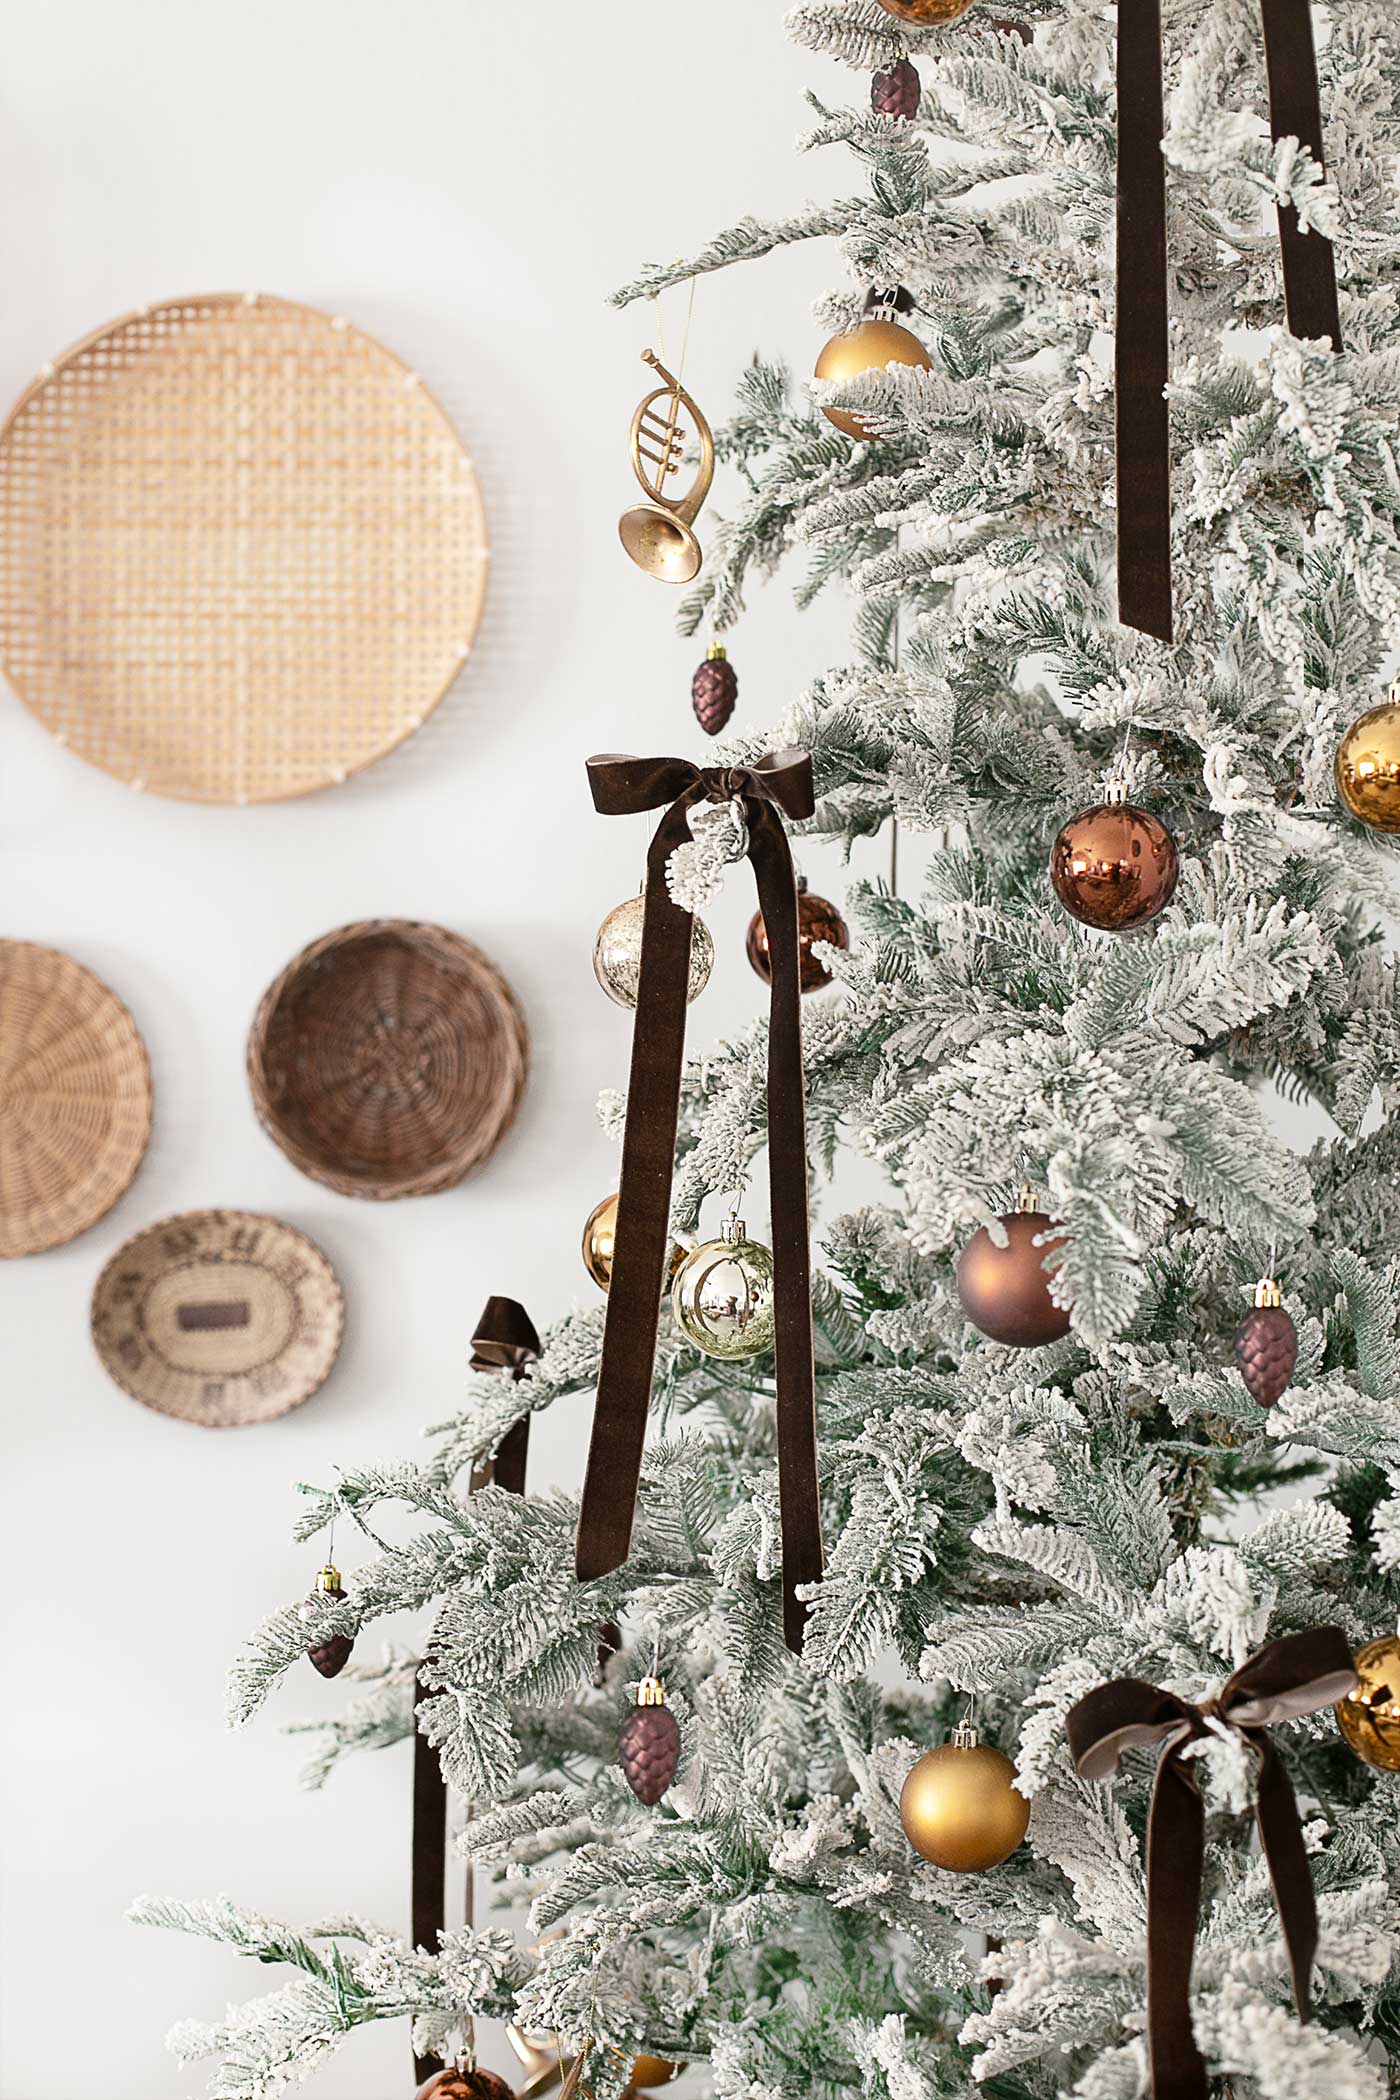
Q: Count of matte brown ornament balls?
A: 1